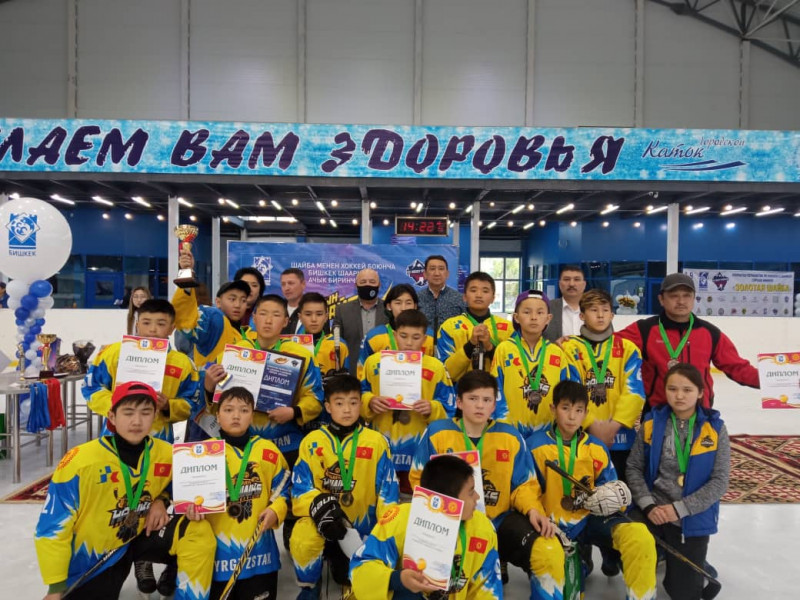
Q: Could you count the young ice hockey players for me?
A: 15